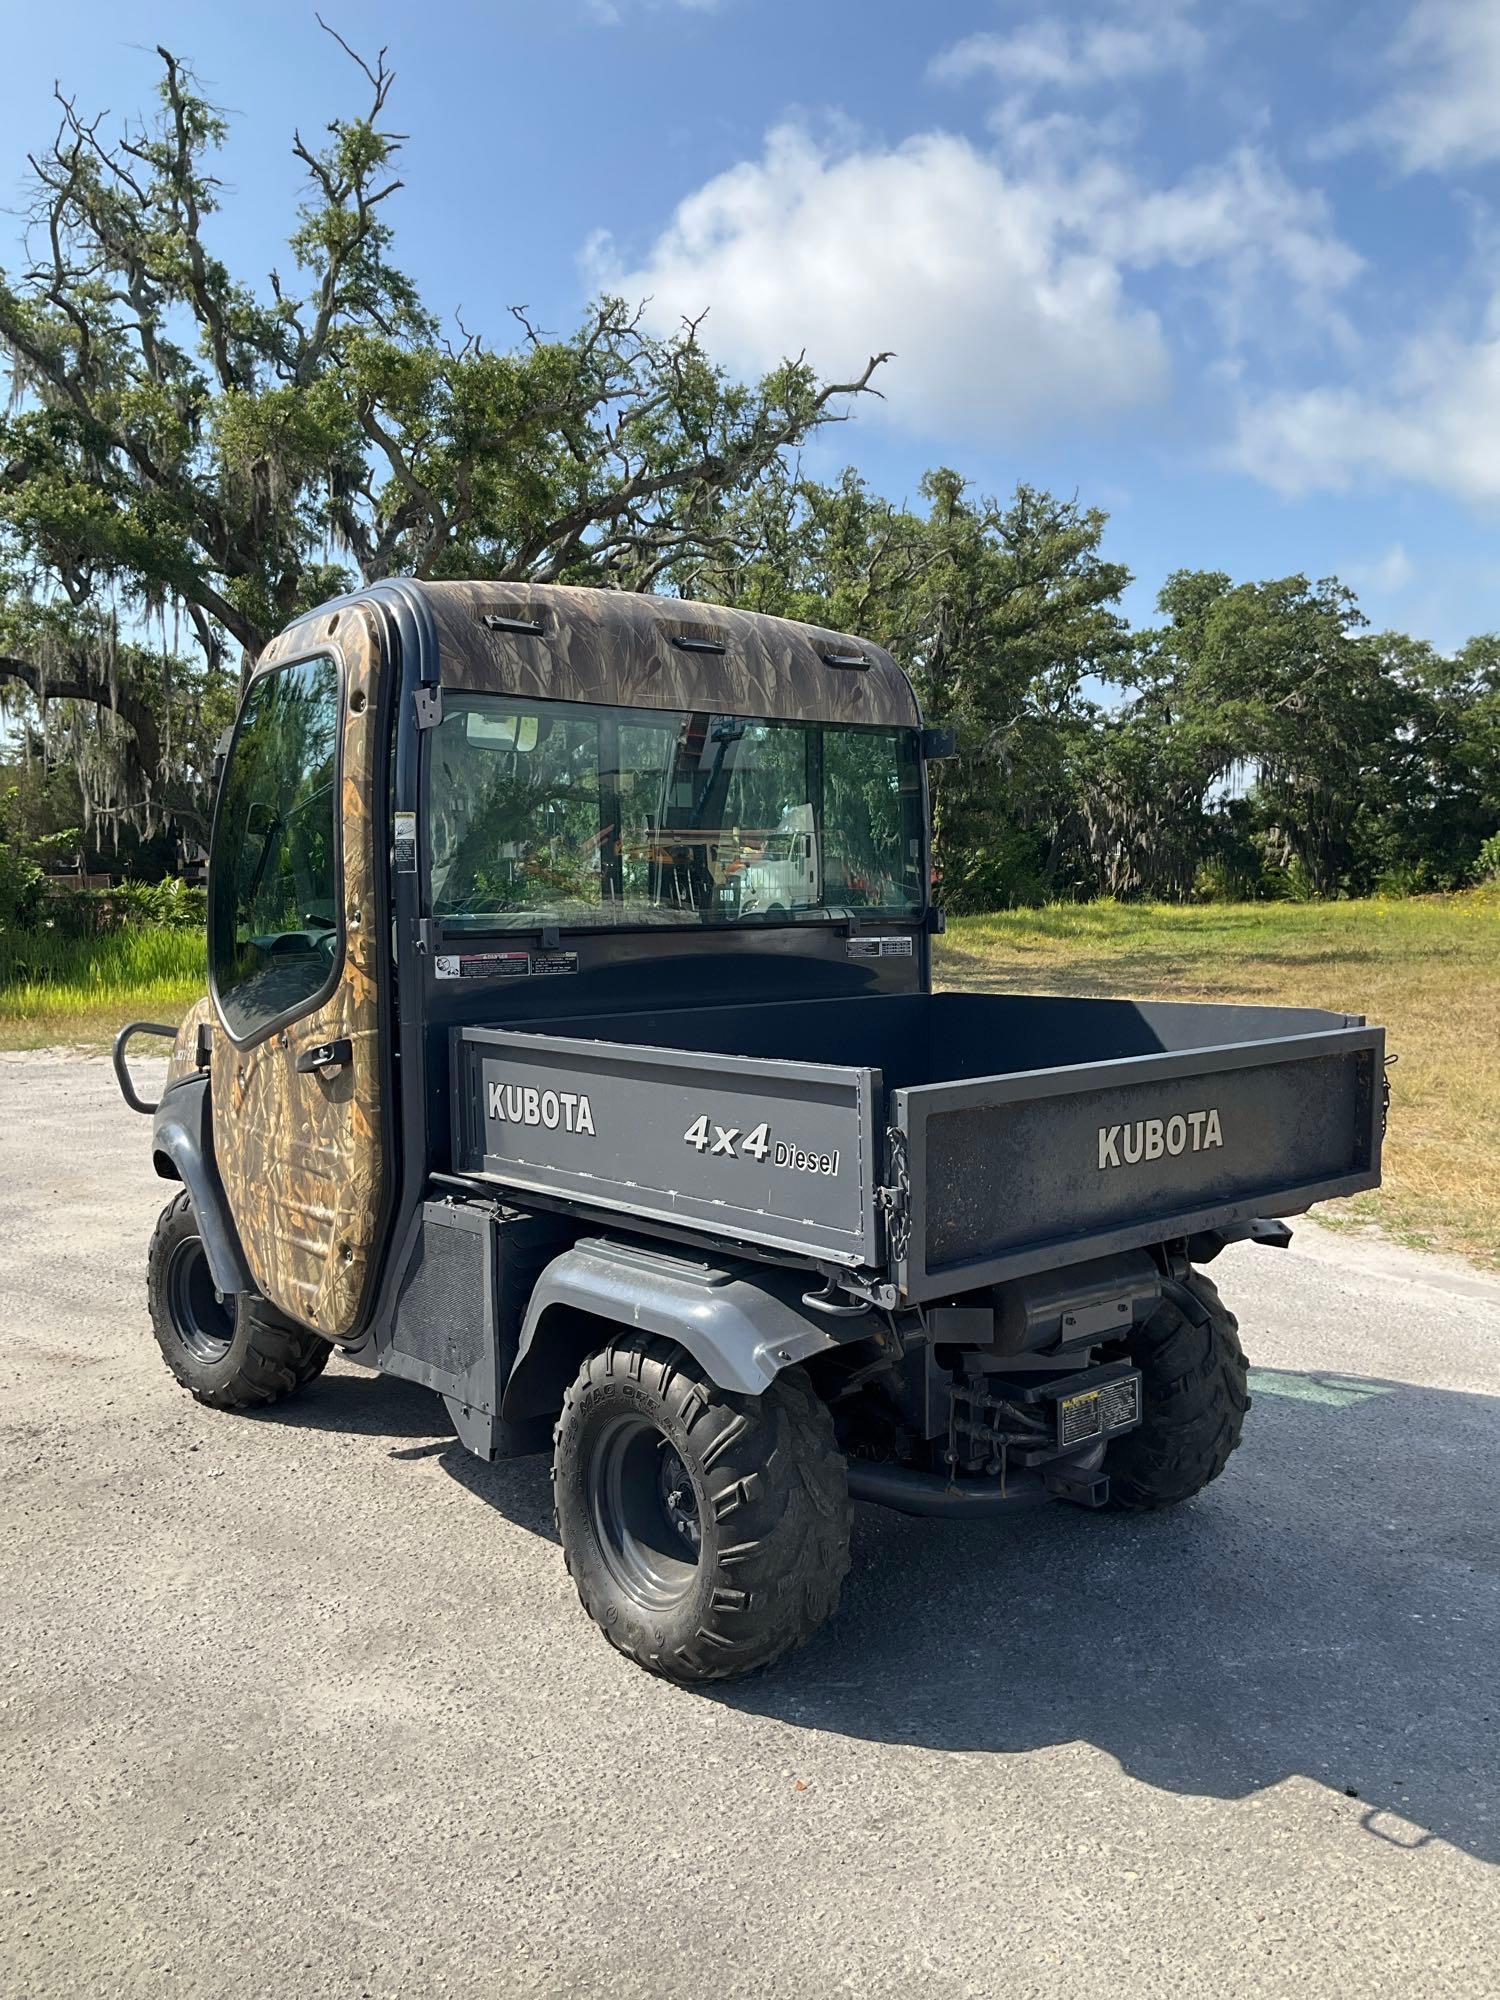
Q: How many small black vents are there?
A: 3